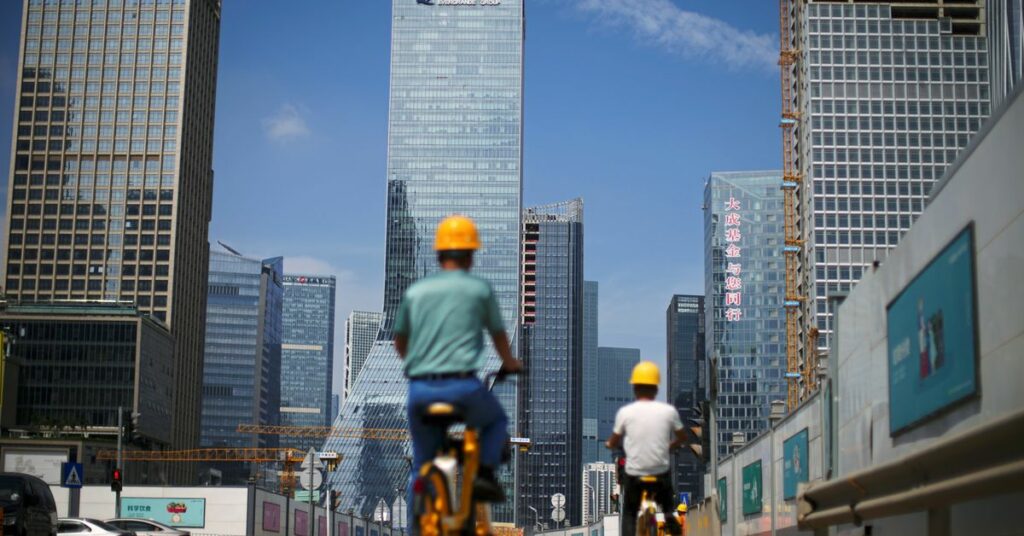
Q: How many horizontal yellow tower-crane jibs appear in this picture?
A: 2